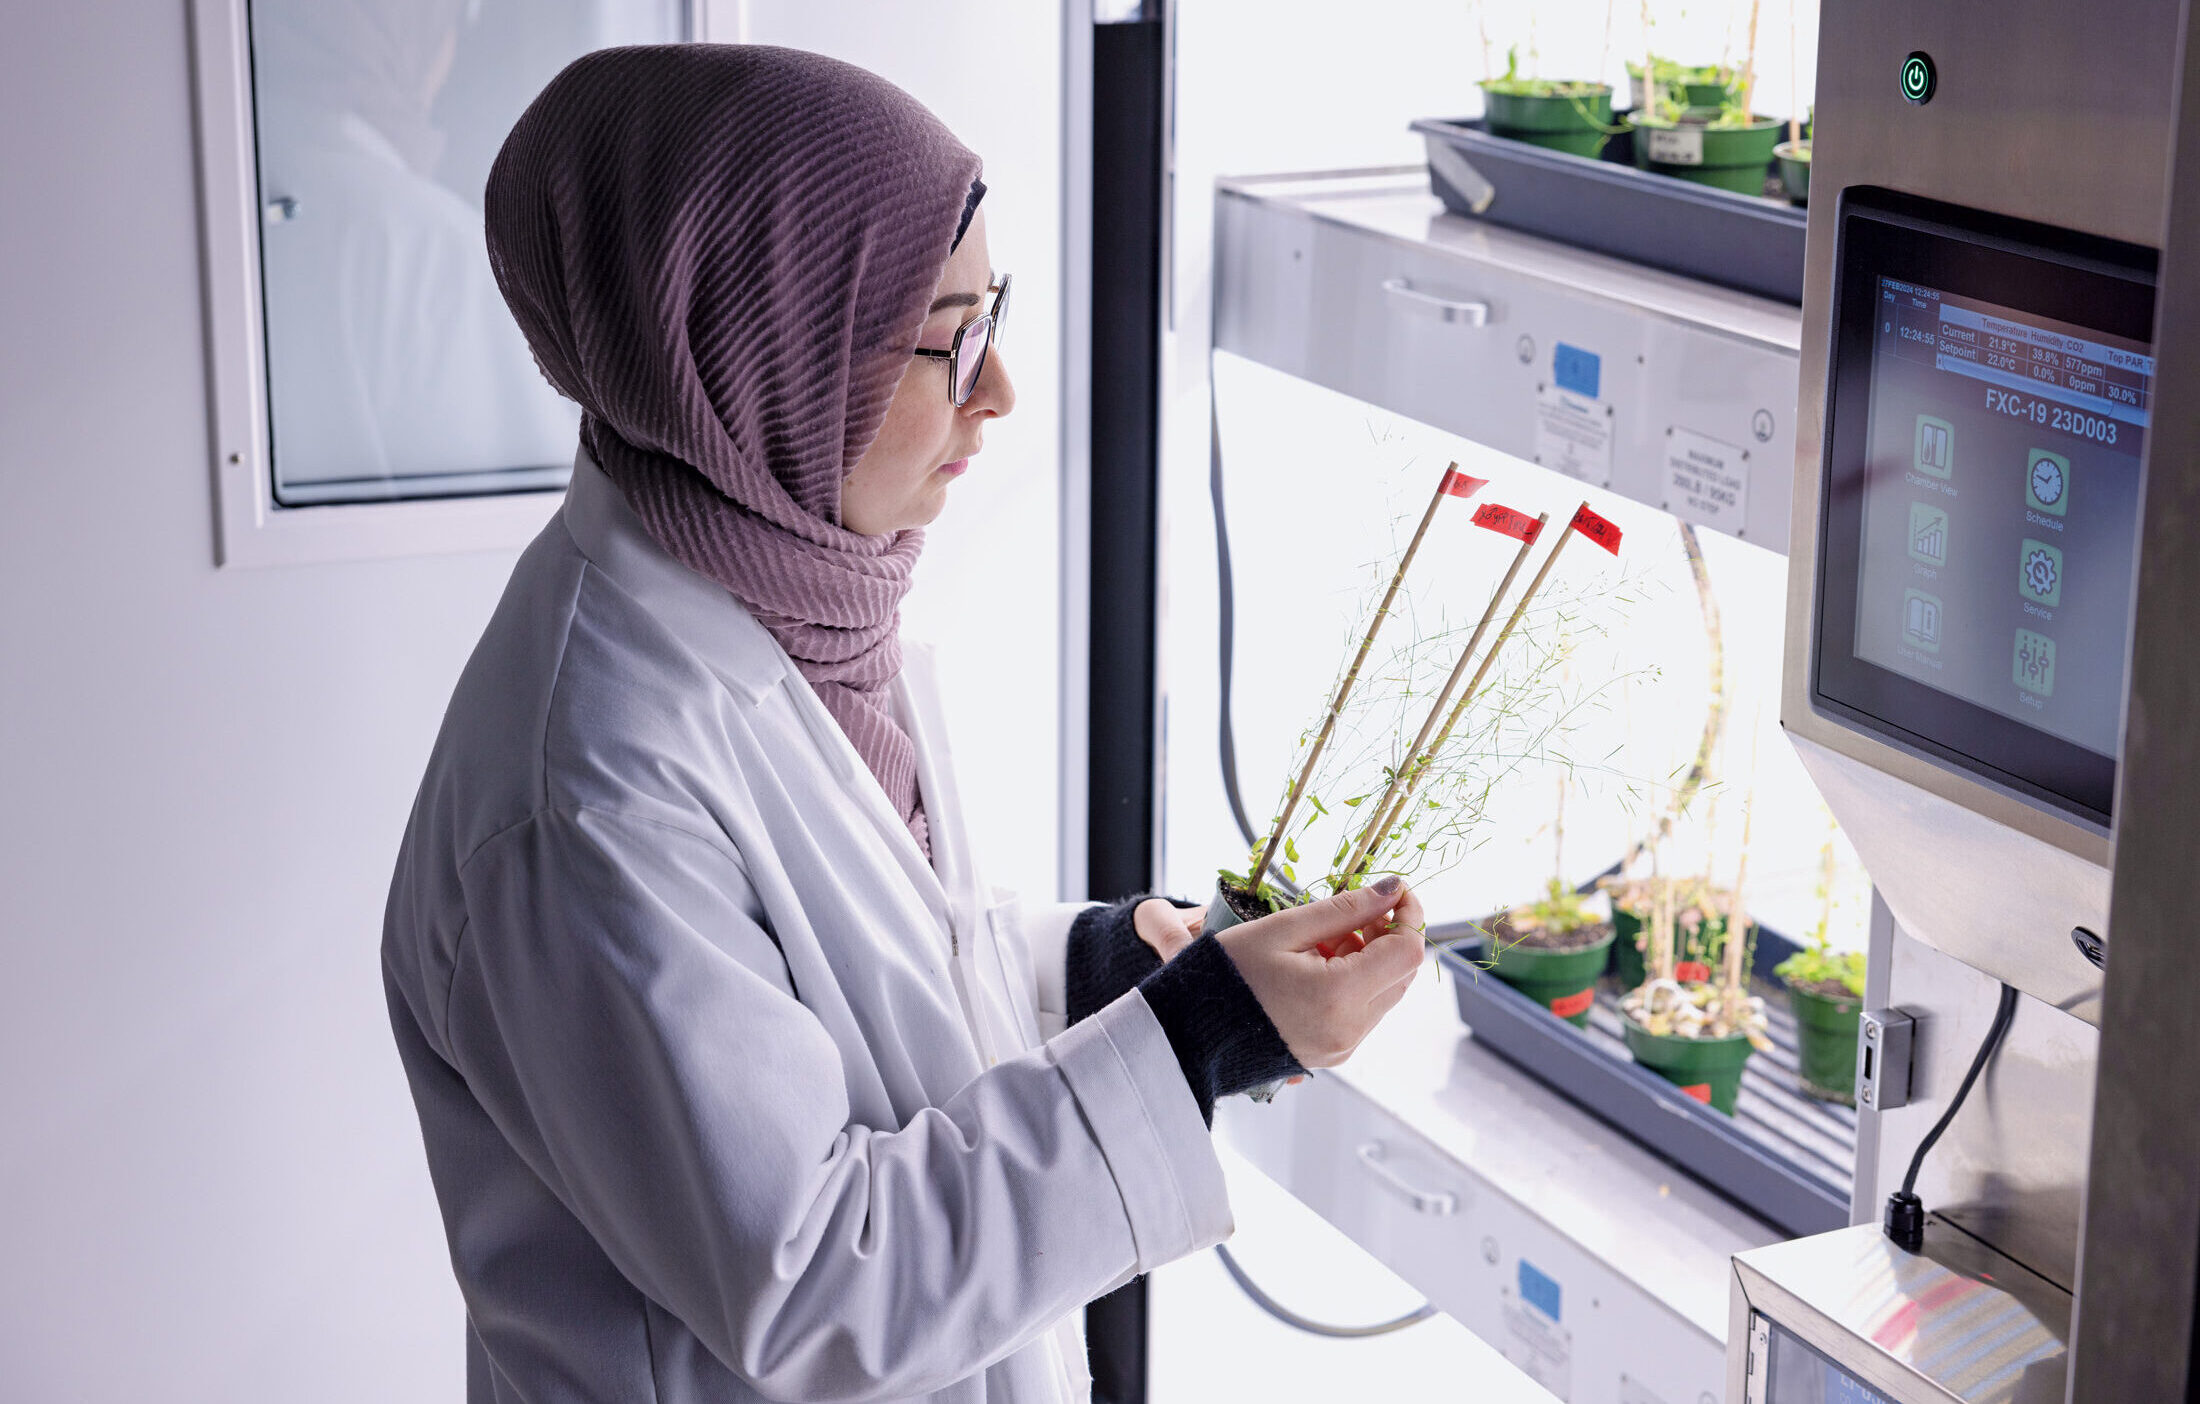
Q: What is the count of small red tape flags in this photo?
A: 3